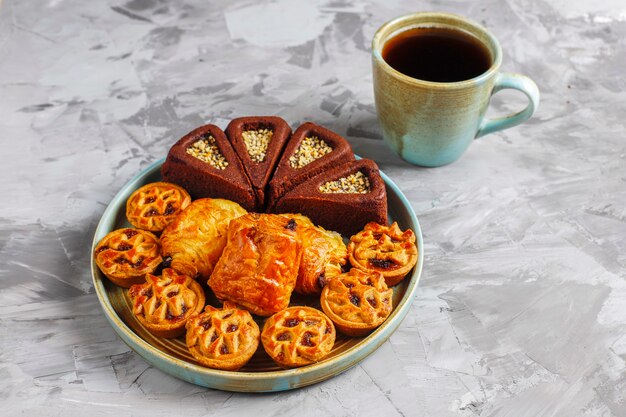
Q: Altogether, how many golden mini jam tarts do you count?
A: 7